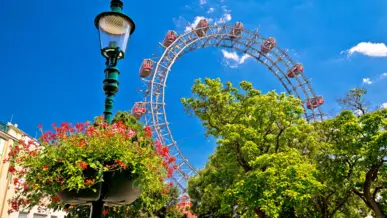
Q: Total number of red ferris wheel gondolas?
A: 8